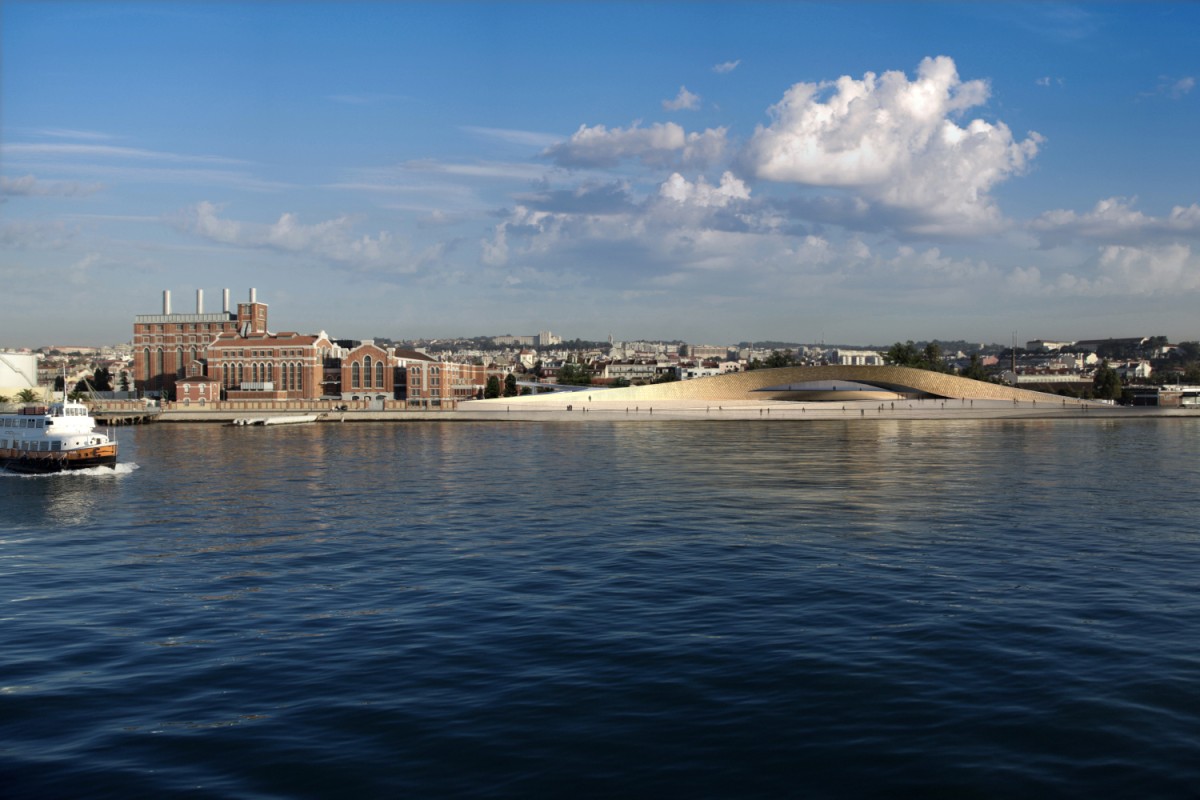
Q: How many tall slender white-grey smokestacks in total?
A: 4